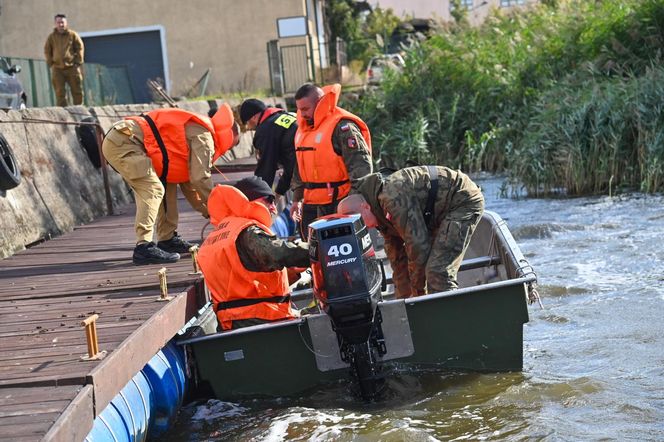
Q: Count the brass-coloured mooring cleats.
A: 3